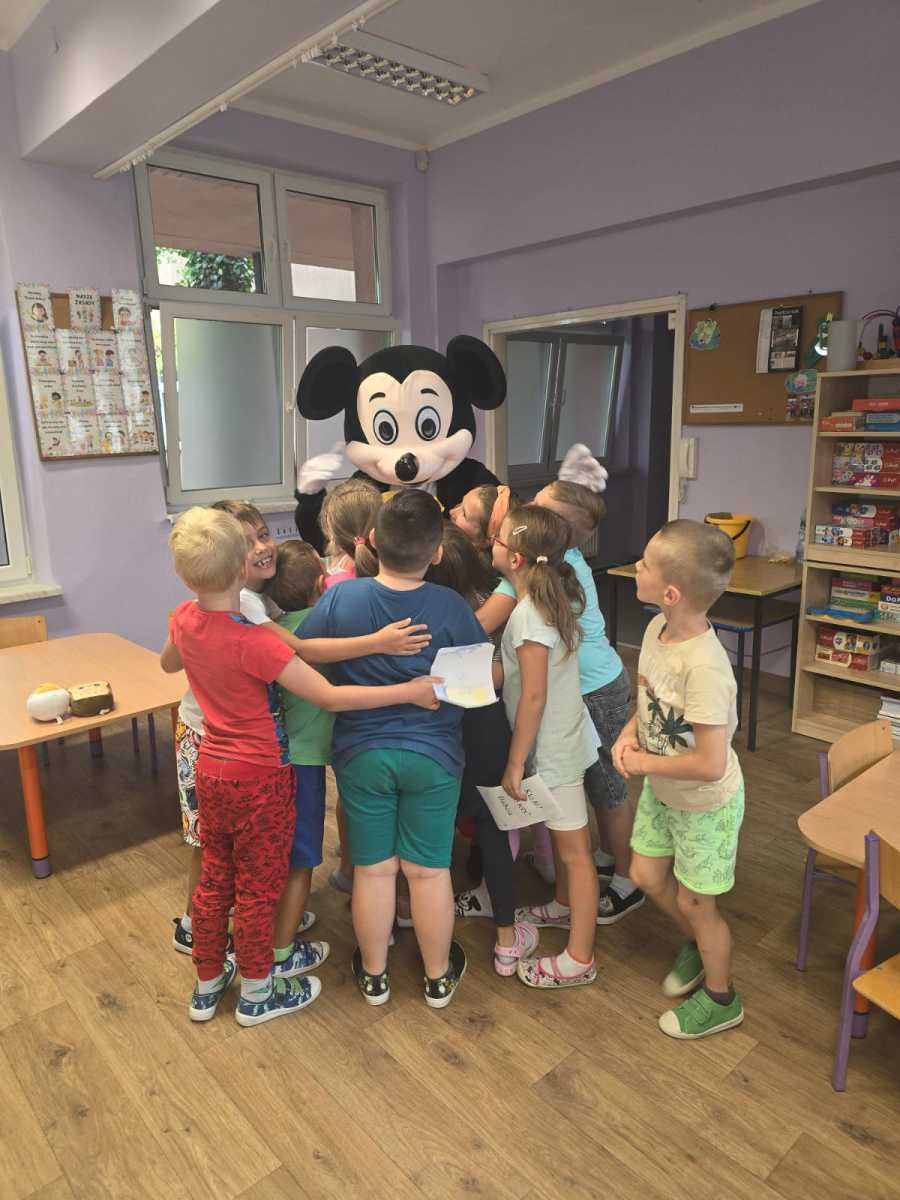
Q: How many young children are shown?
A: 10